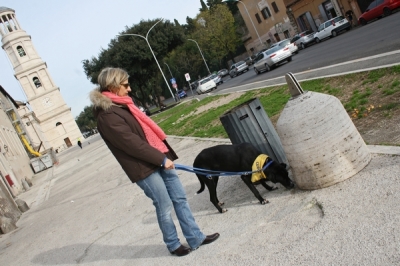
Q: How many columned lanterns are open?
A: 1